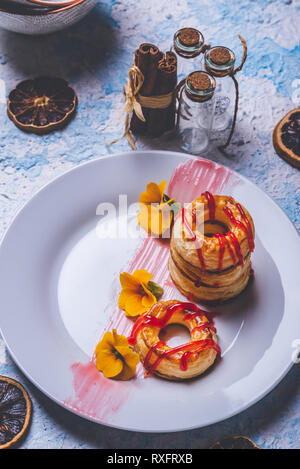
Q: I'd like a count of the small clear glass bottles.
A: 3